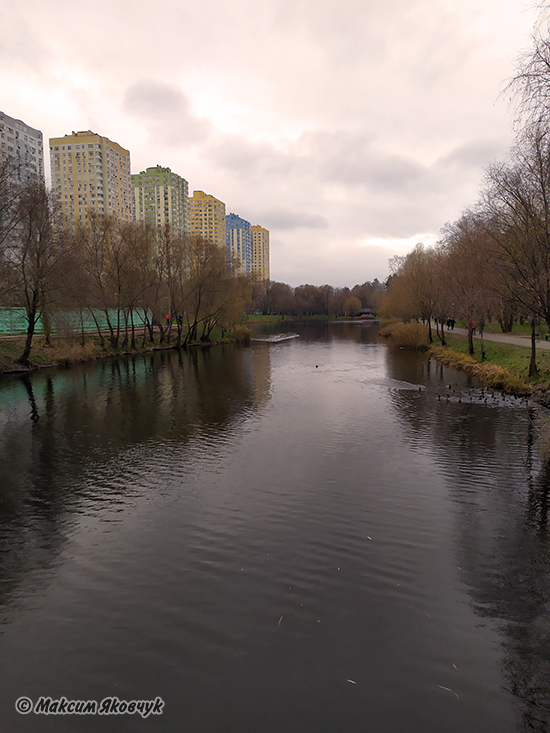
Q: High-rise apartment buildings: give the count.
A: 6